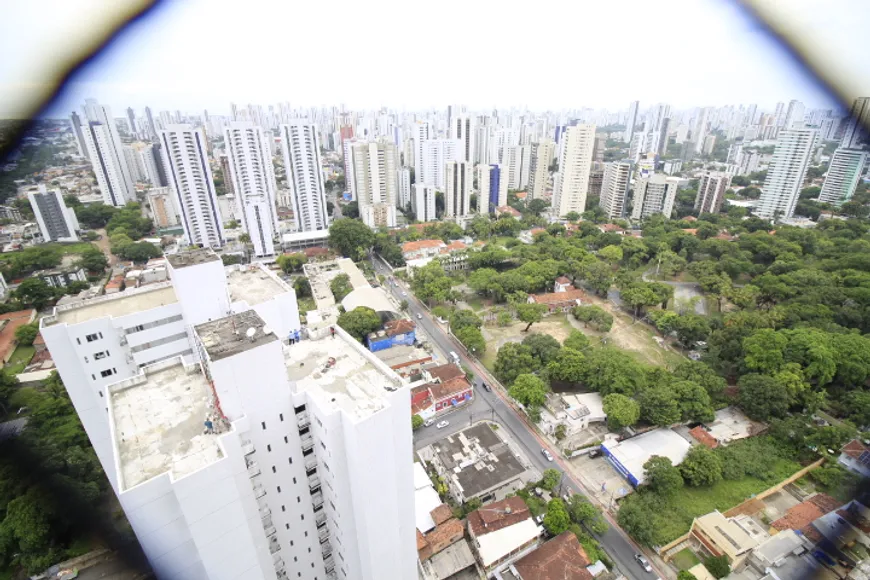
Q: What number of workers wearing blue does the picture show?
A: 3